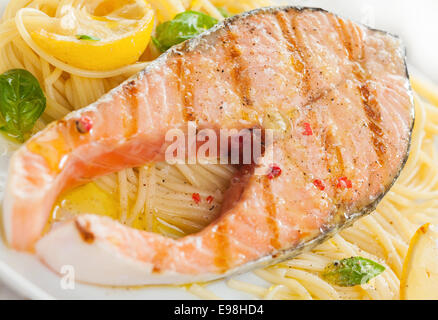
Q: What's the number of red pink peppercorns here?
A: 7